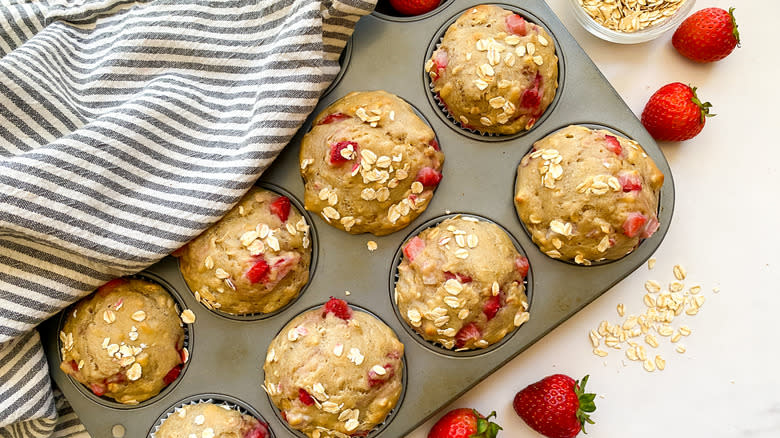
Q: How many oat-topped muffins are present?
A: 8